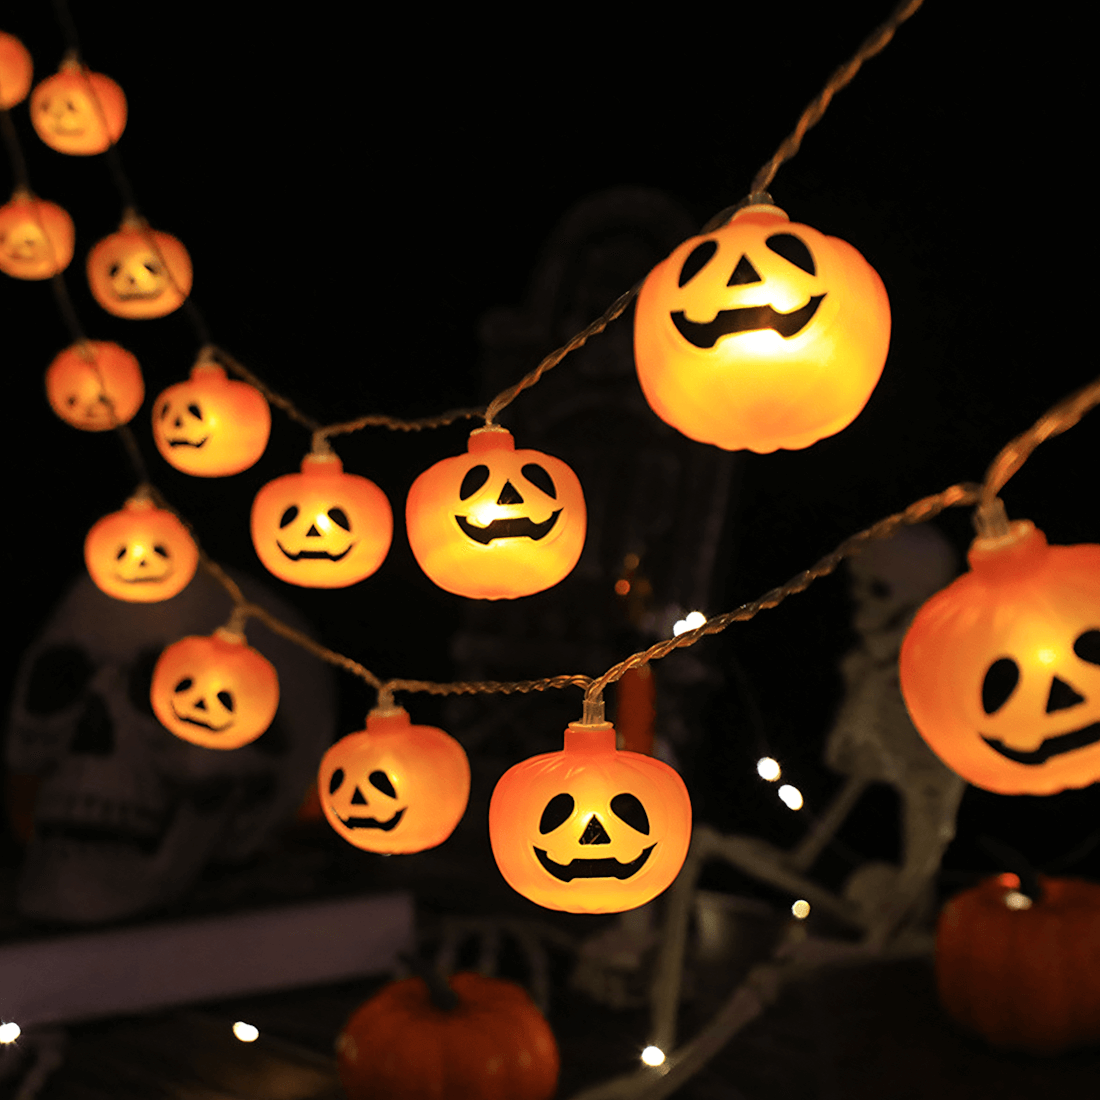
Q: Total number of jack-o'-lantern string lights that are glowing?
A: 14